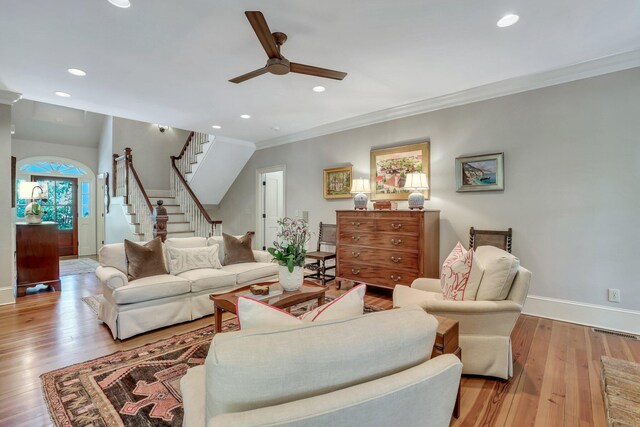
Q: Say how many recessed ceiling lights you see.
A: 7